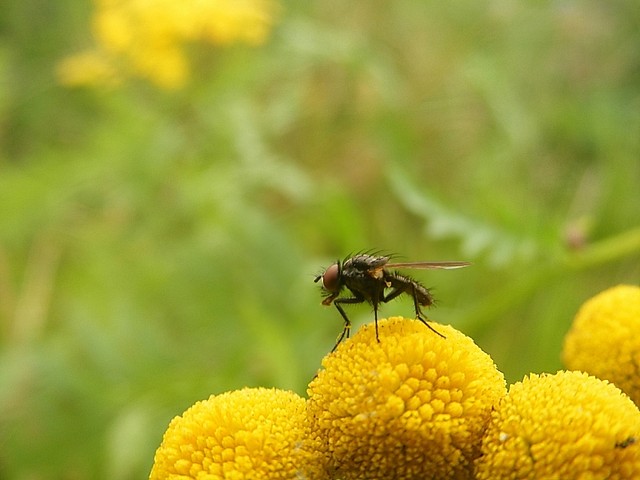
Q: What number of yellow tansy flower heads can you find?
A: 4